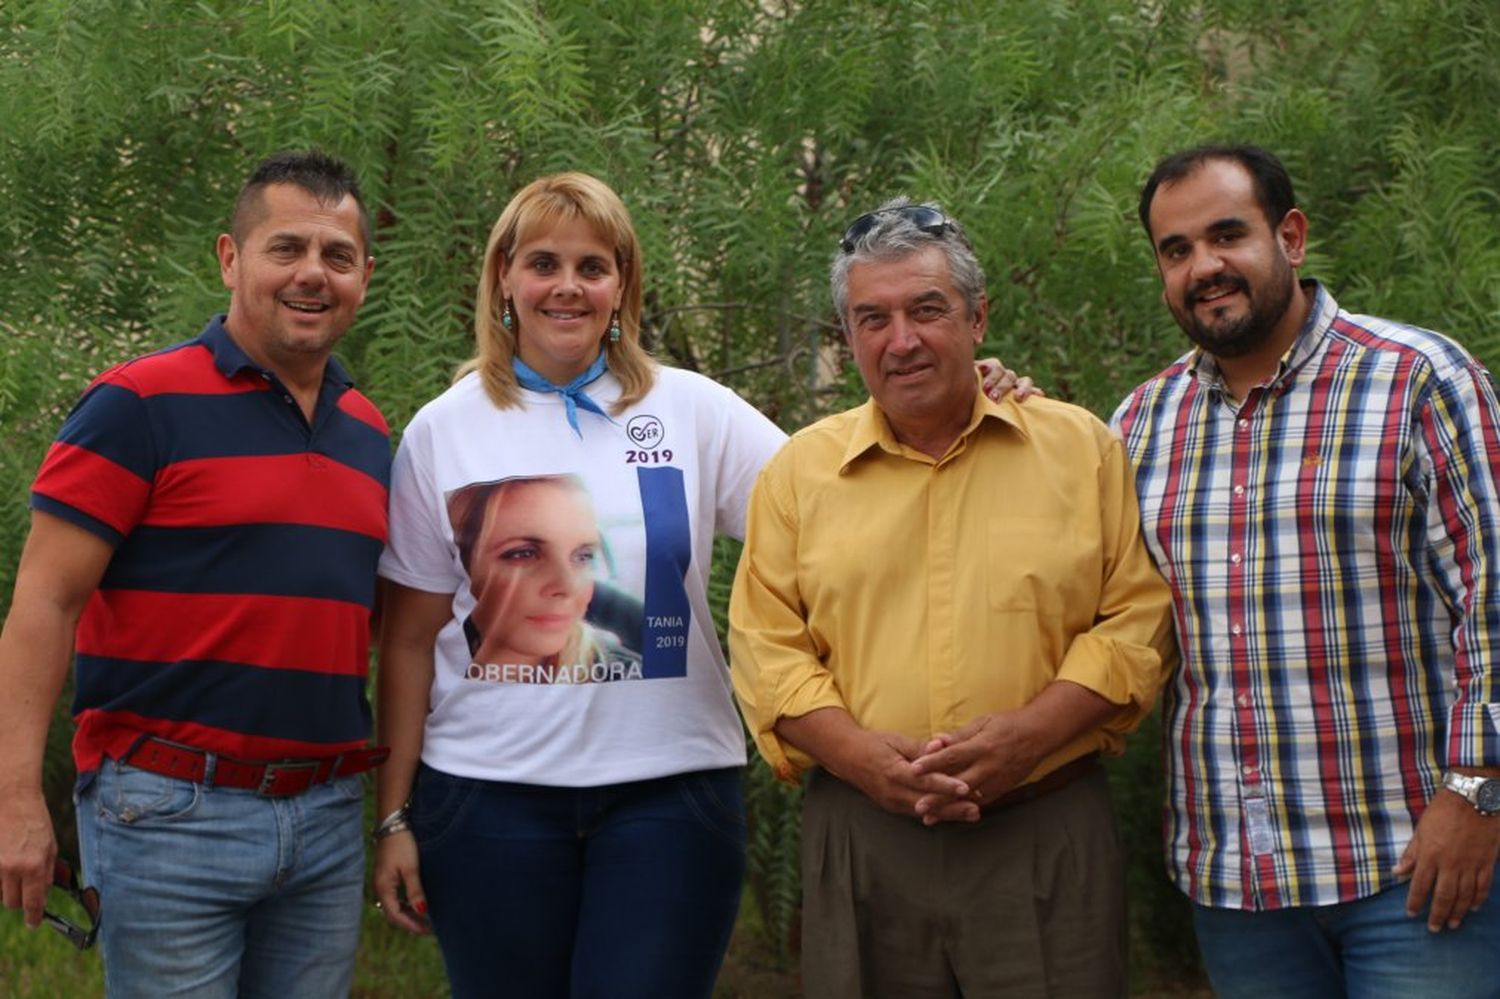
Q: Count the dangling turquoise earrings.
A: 2